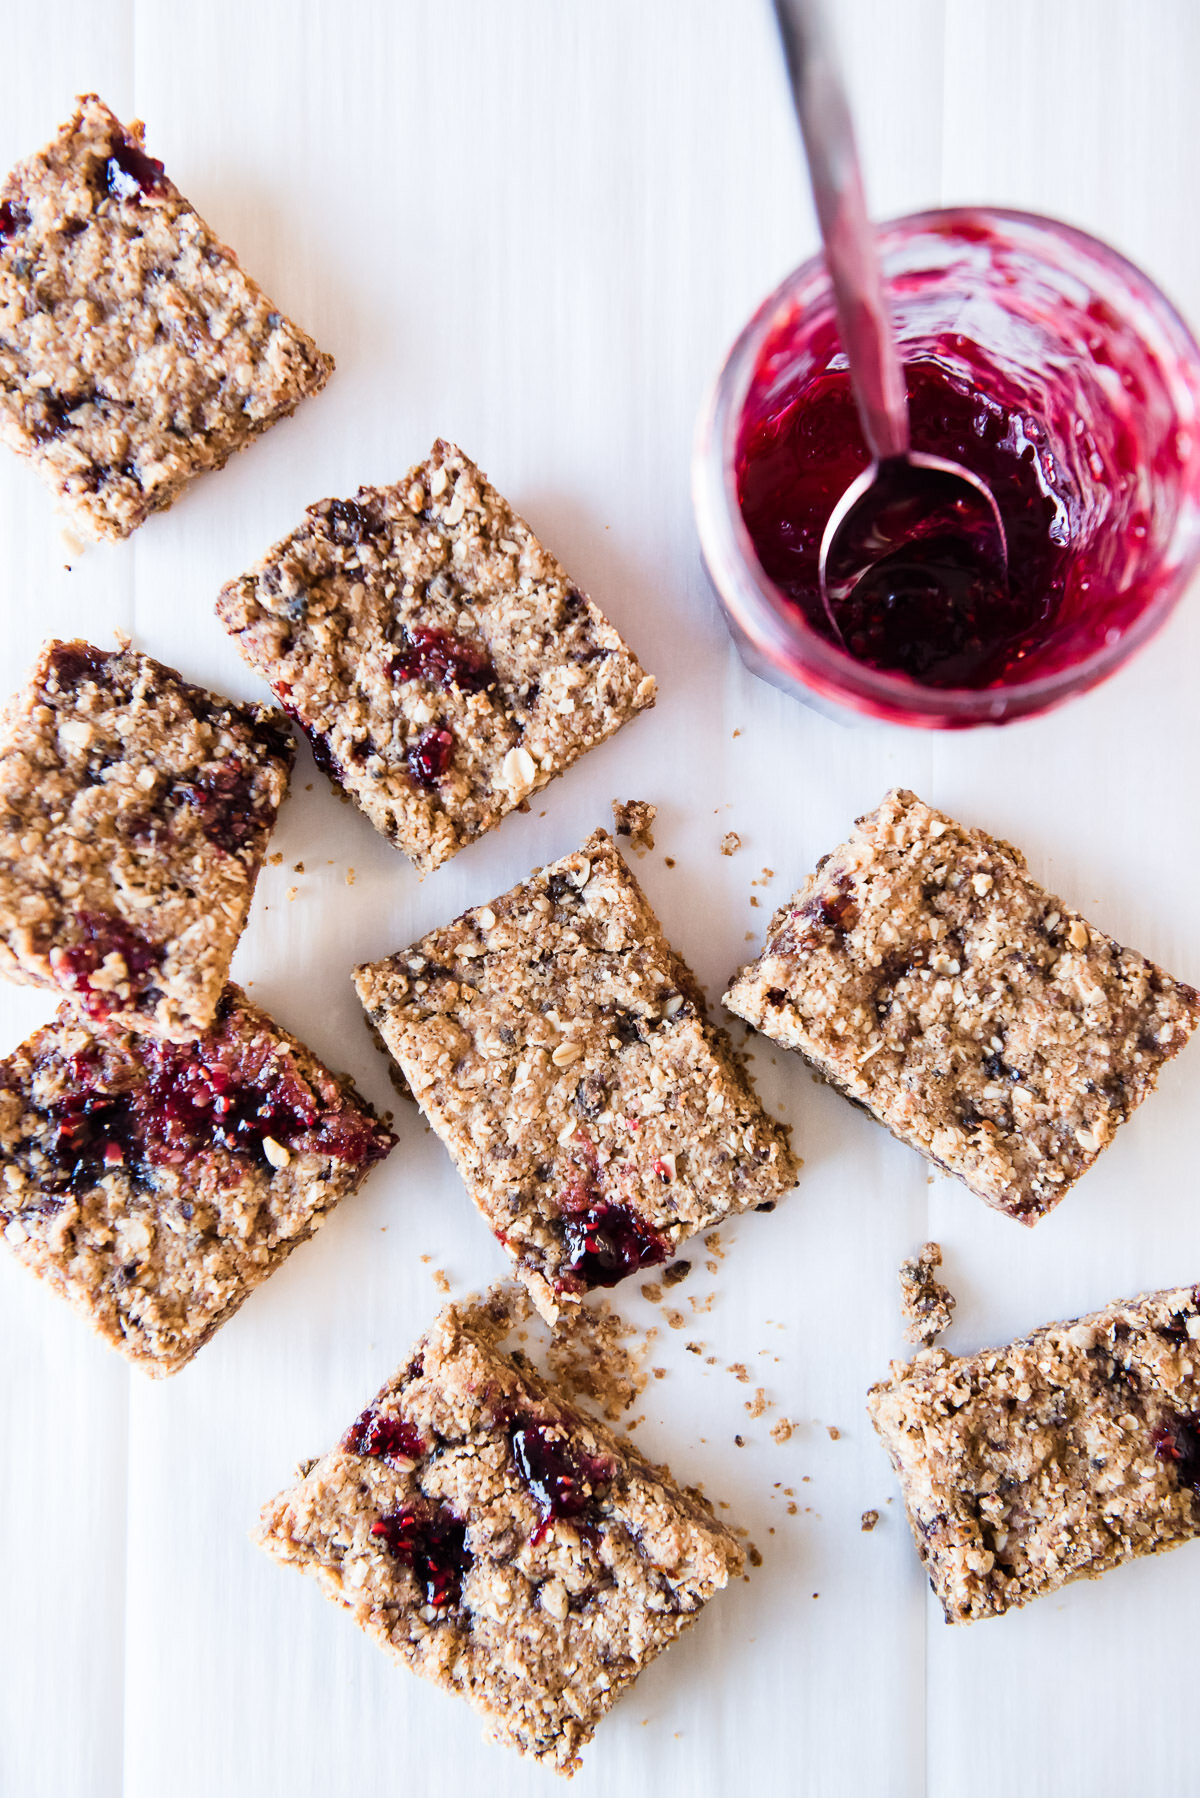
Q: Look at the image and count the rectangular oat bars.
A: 8